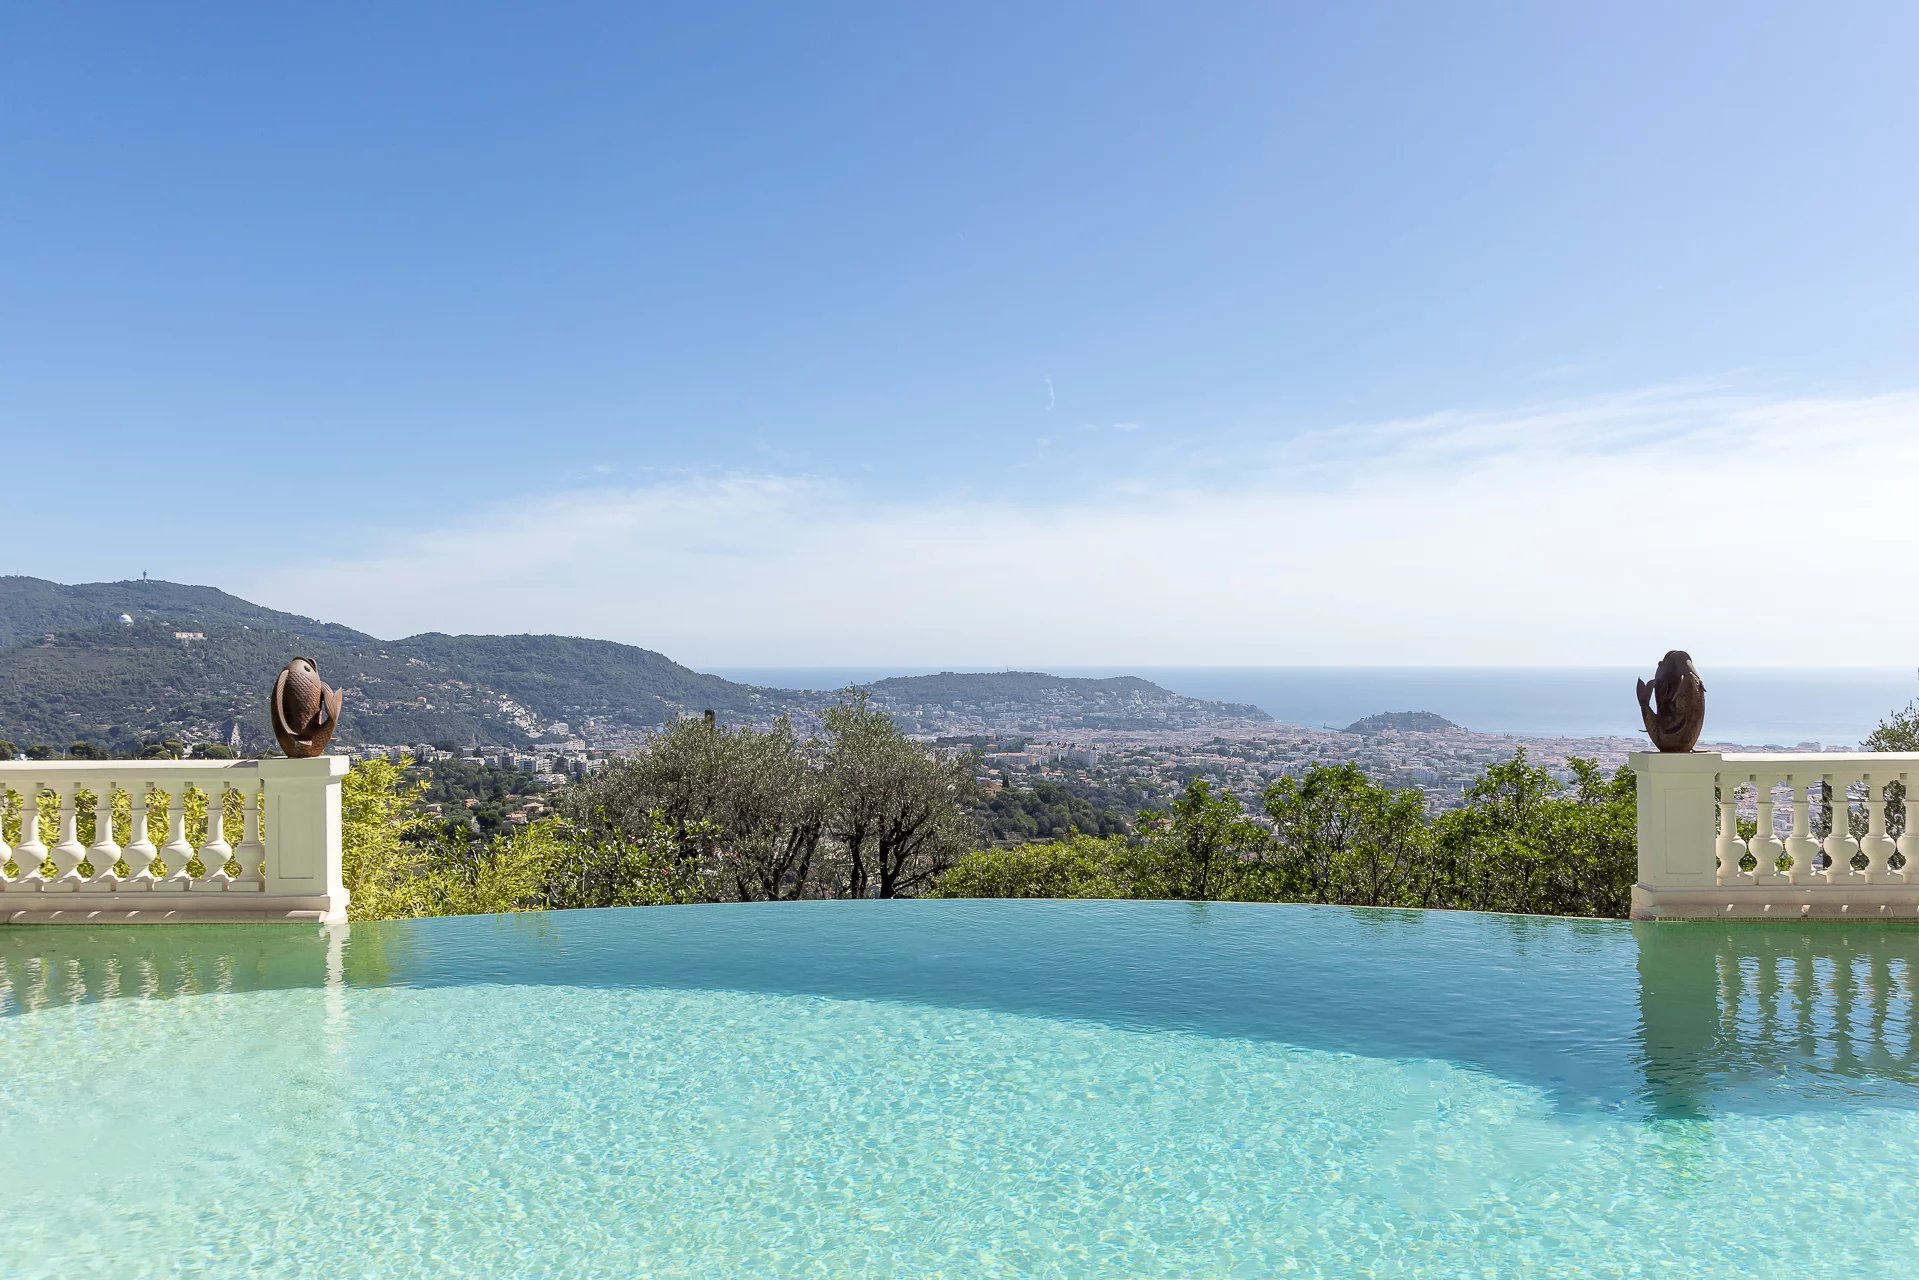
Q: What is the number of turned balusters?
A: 14